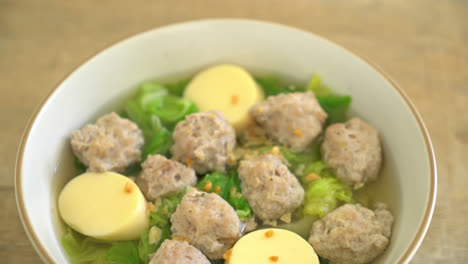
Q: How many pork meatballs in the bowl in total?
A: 9